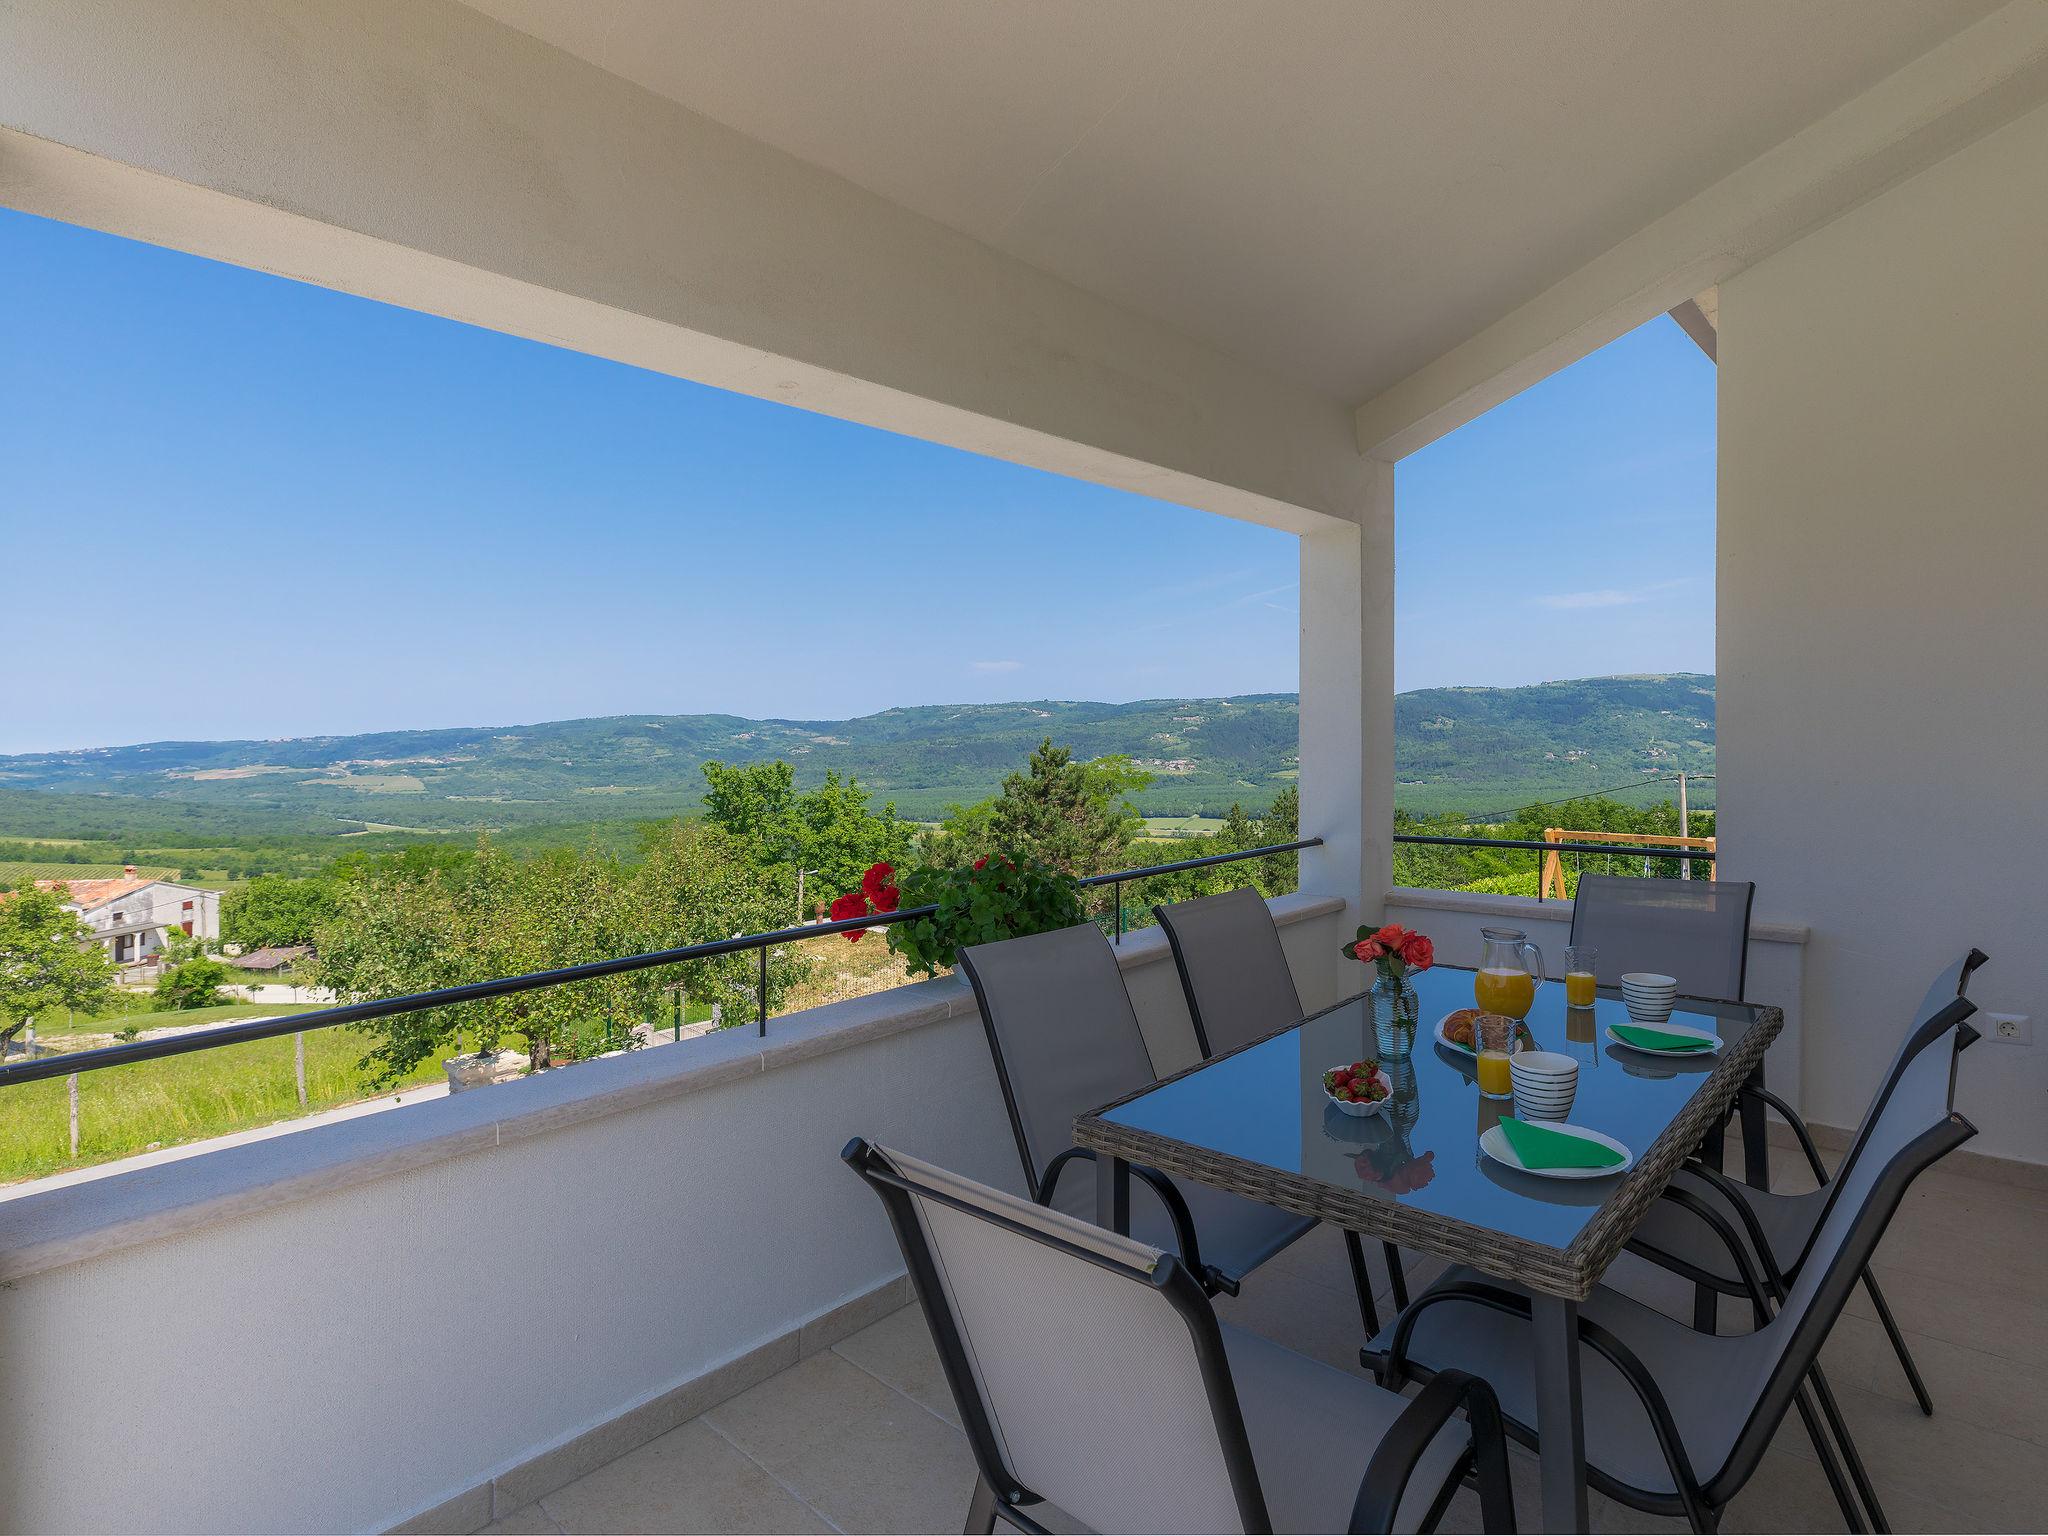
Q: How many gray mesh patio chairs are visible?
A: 6